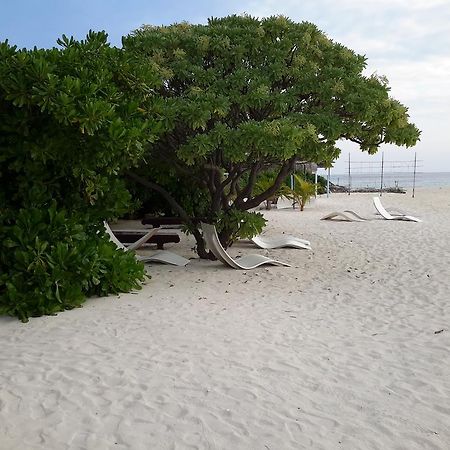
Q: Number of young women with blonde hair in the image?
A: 0